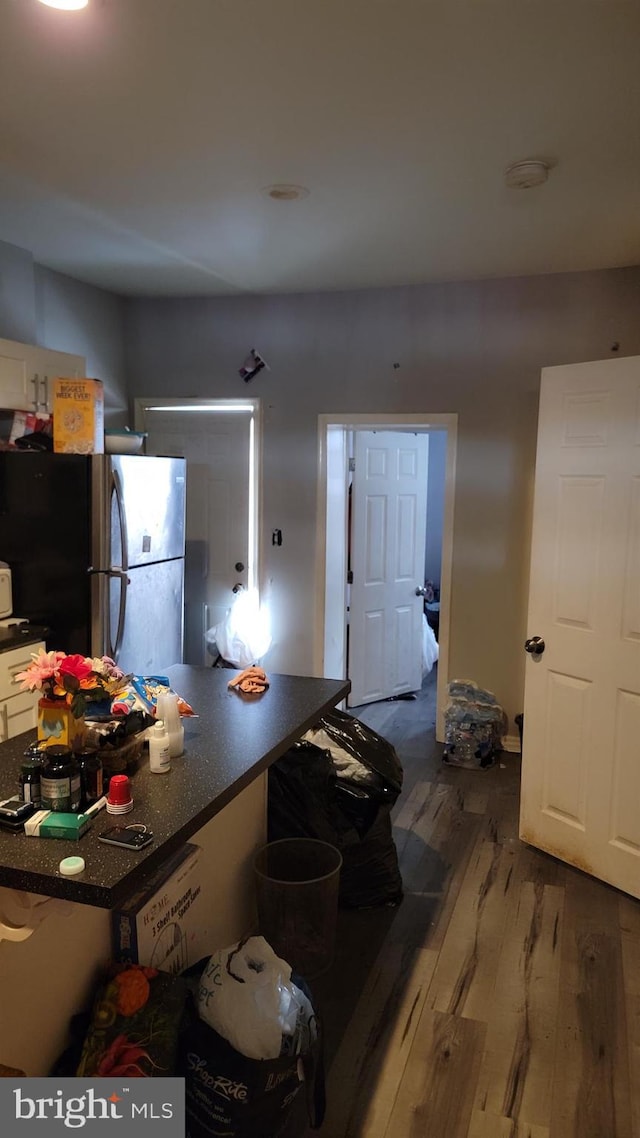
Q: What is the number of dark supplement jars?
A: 3